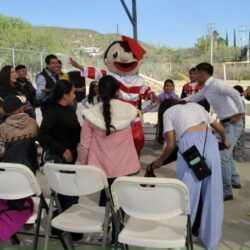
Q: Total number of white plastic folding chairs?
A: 3